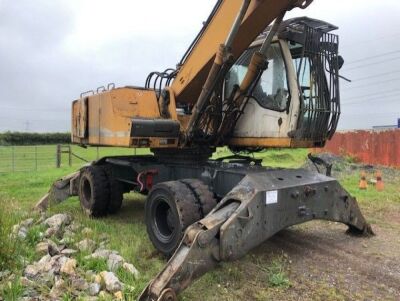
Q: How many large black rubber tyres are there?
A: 4